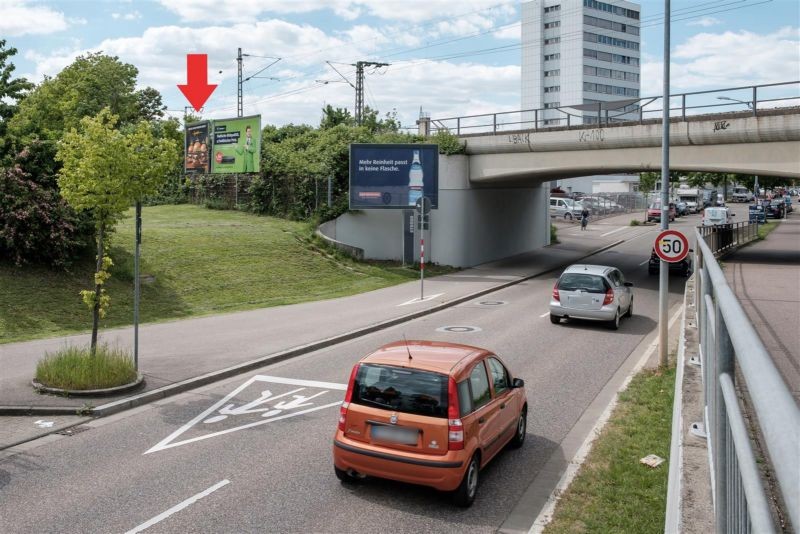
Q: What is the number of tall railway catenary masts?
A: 2